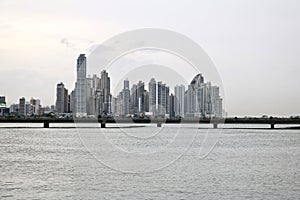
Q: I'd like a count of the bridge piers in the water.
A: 5